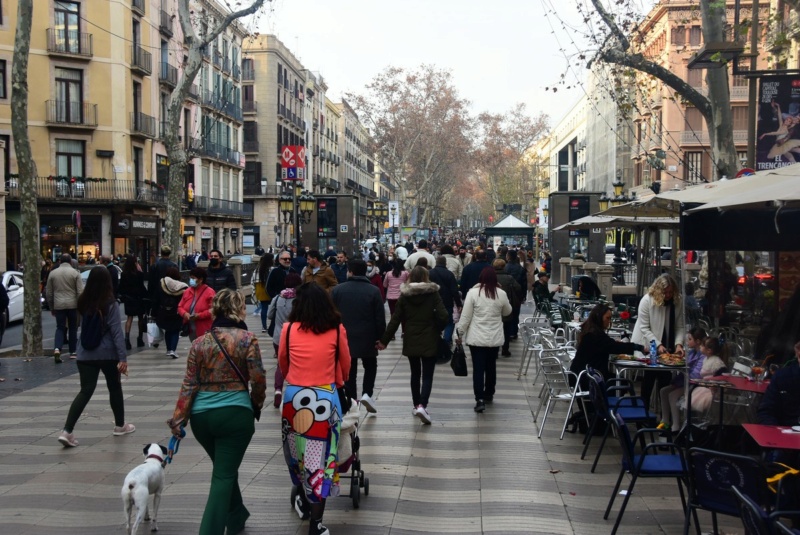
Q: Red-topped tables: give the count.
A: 2